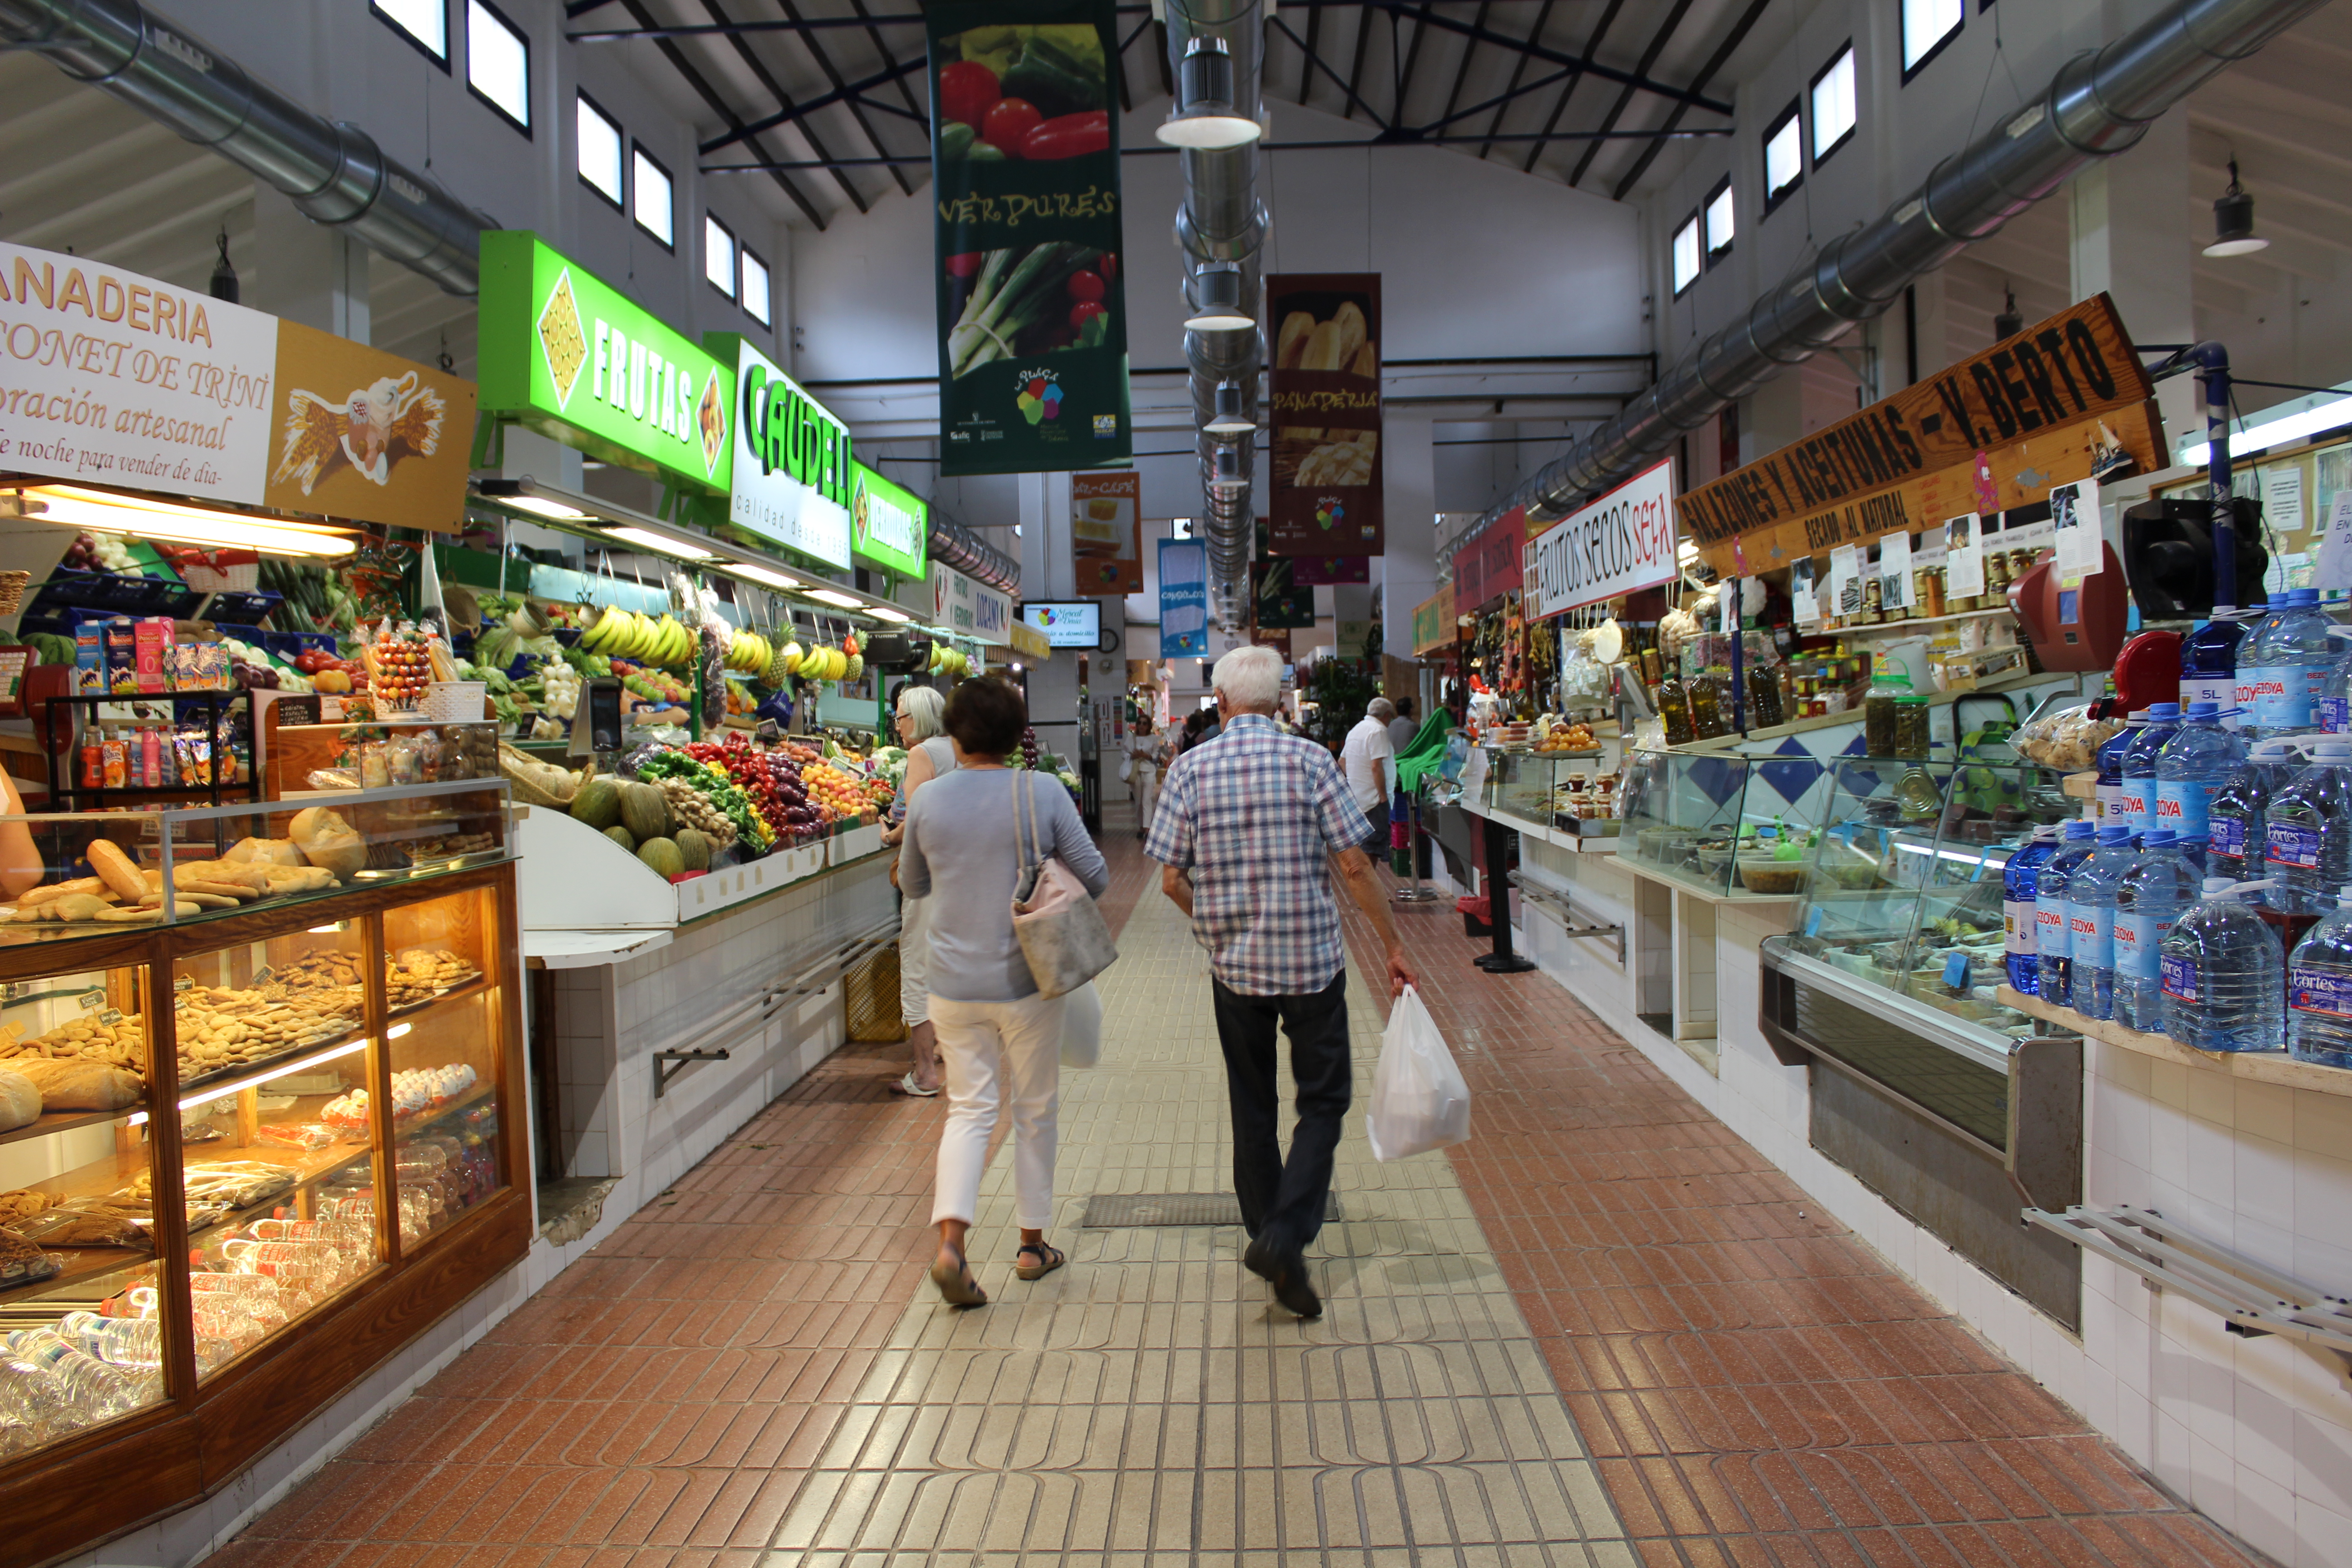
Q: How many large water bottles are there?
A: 15